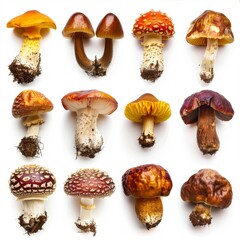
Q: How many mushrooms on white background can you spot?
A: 13